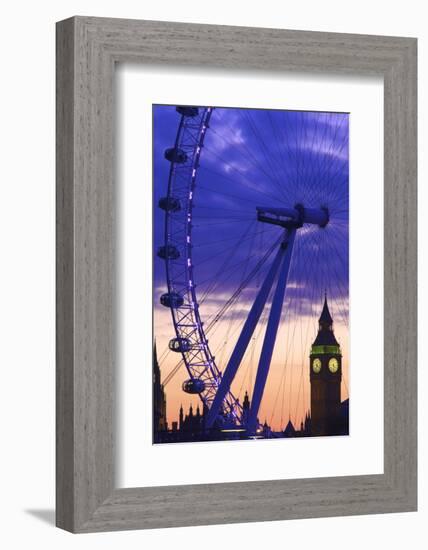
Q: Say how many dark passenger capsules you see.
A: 7